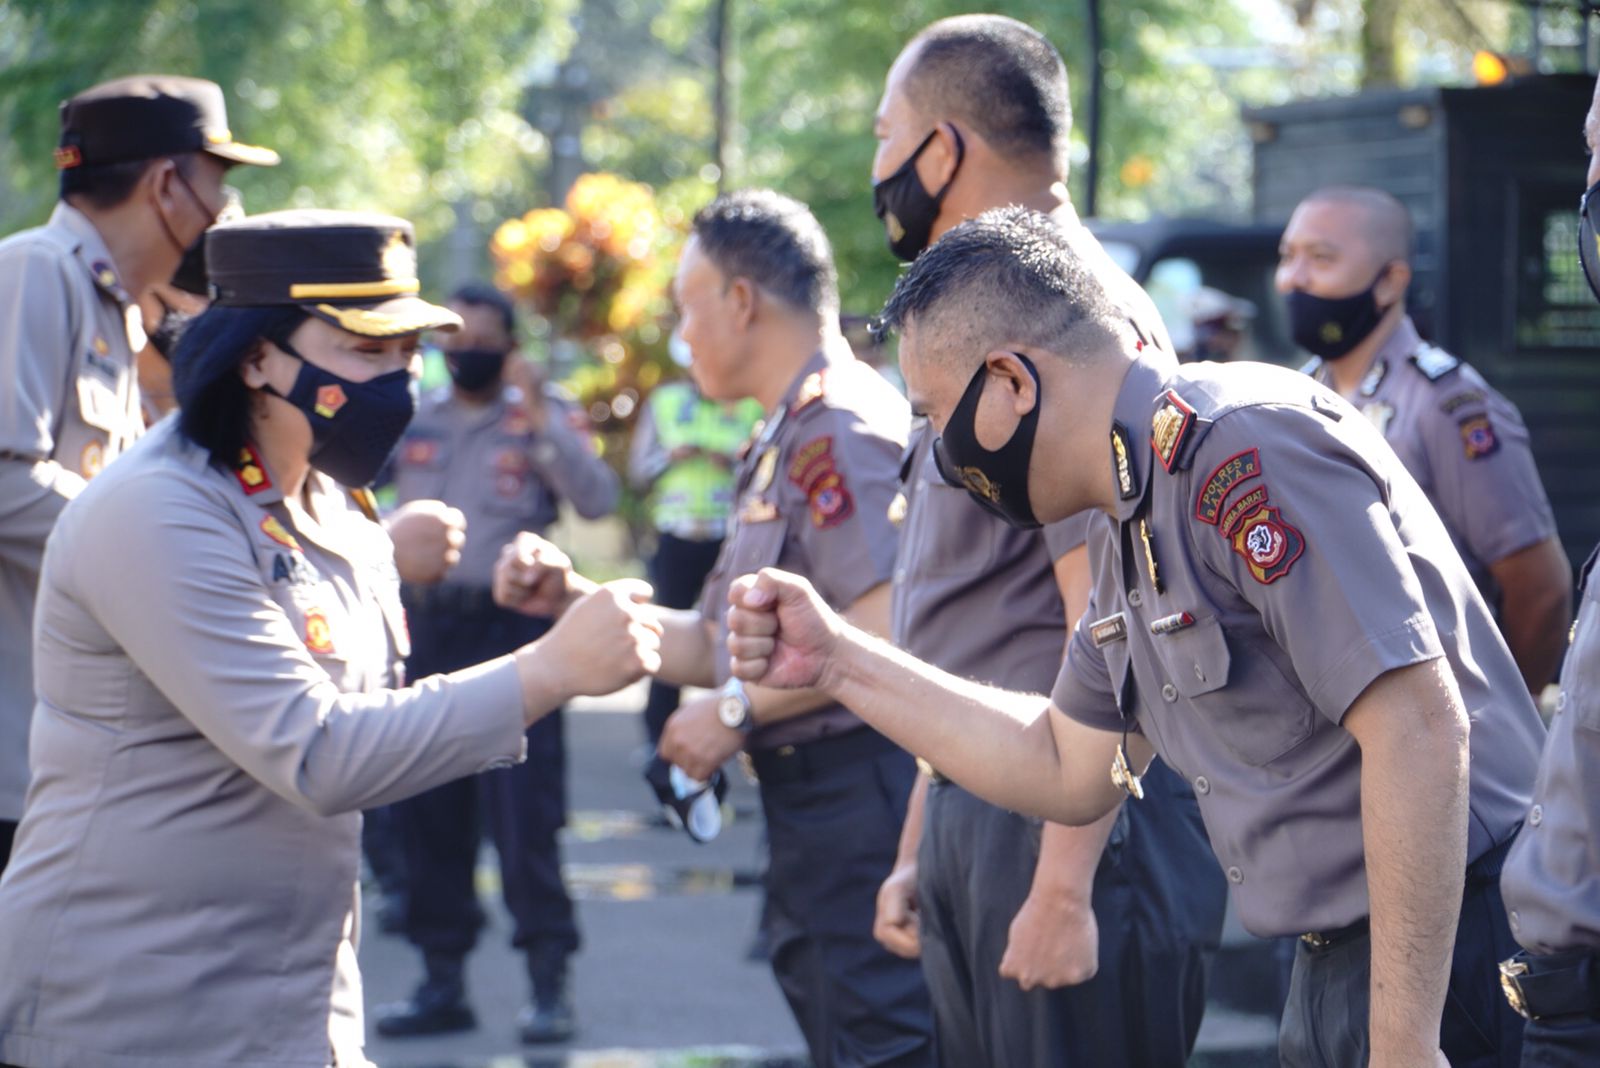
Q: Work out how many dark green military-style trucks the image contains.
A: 1